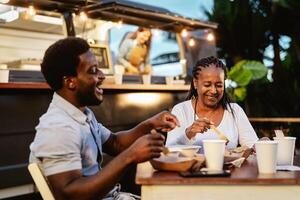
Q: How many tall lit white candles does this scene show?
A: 0